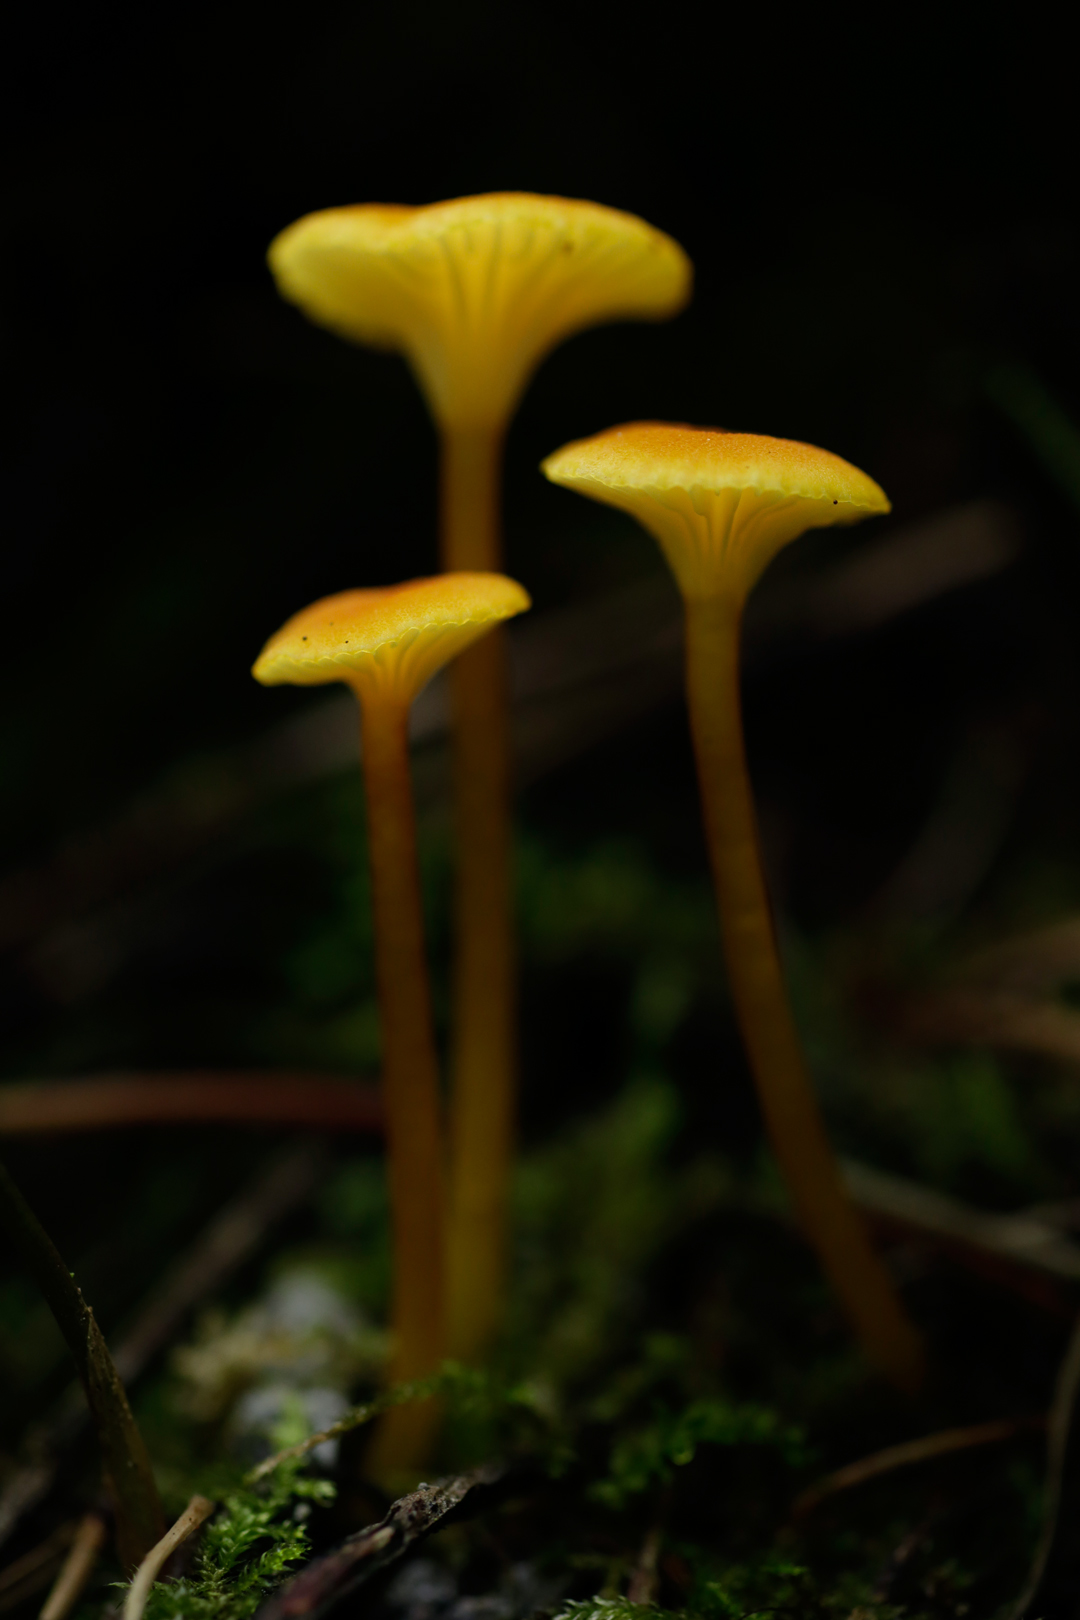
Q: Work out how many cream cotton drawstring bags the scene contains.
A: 0